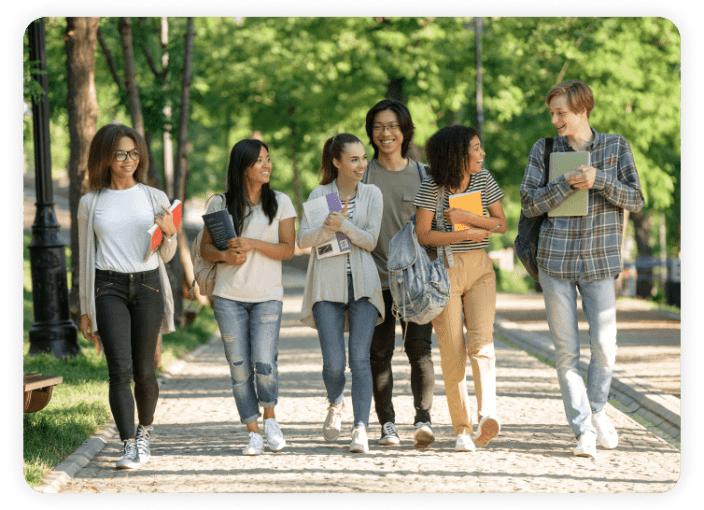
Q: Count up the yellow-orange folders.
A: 1